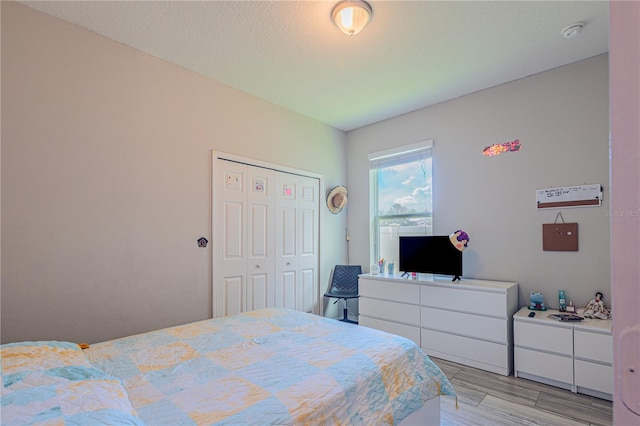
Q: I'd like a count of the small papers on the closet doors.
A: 3